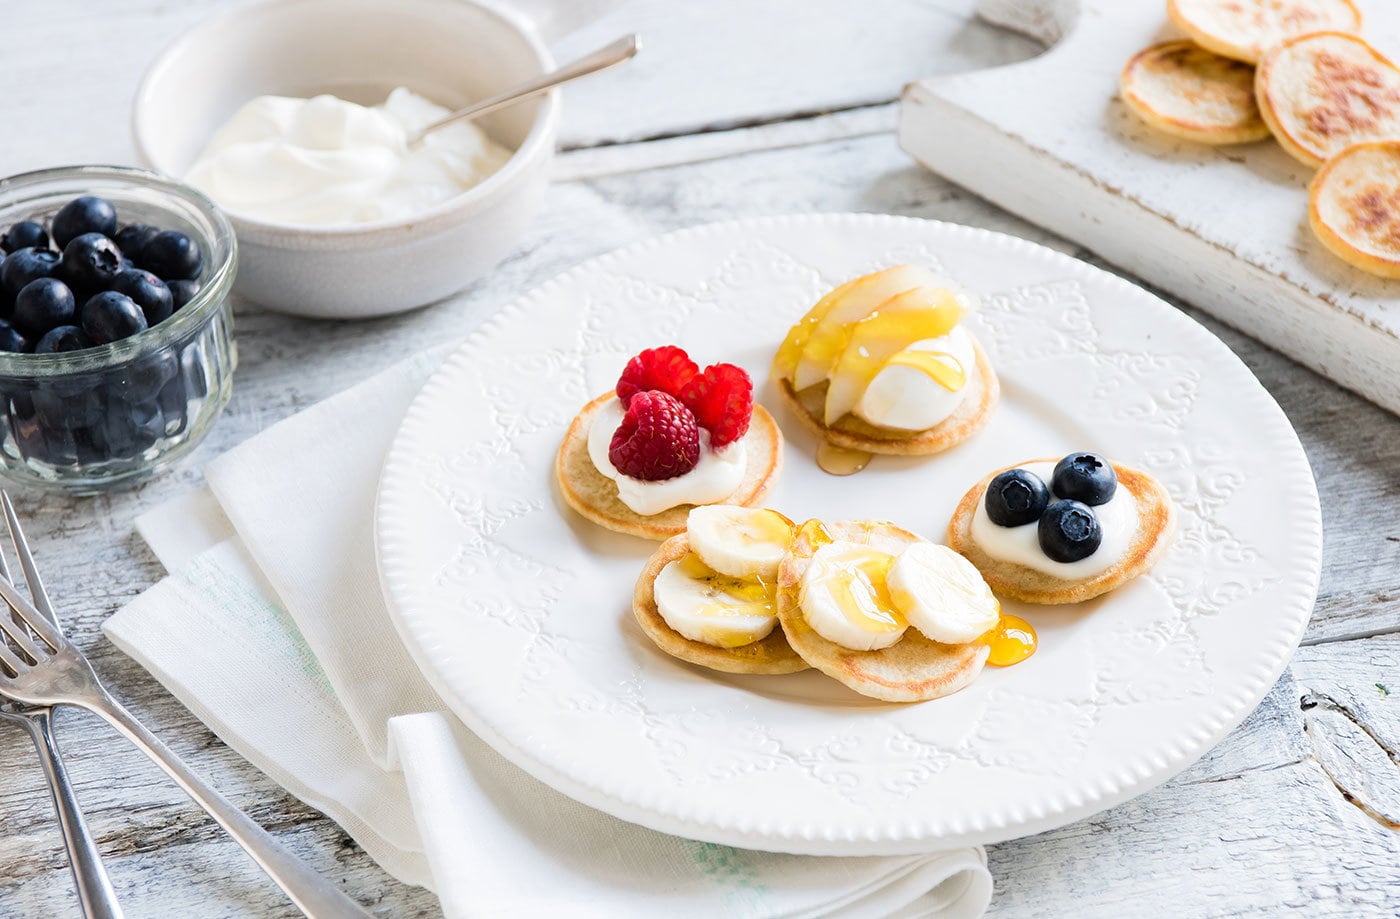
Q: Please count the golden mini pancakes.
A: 9